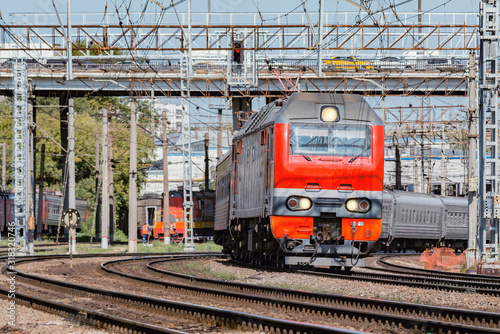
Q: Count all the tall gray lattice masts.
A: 3